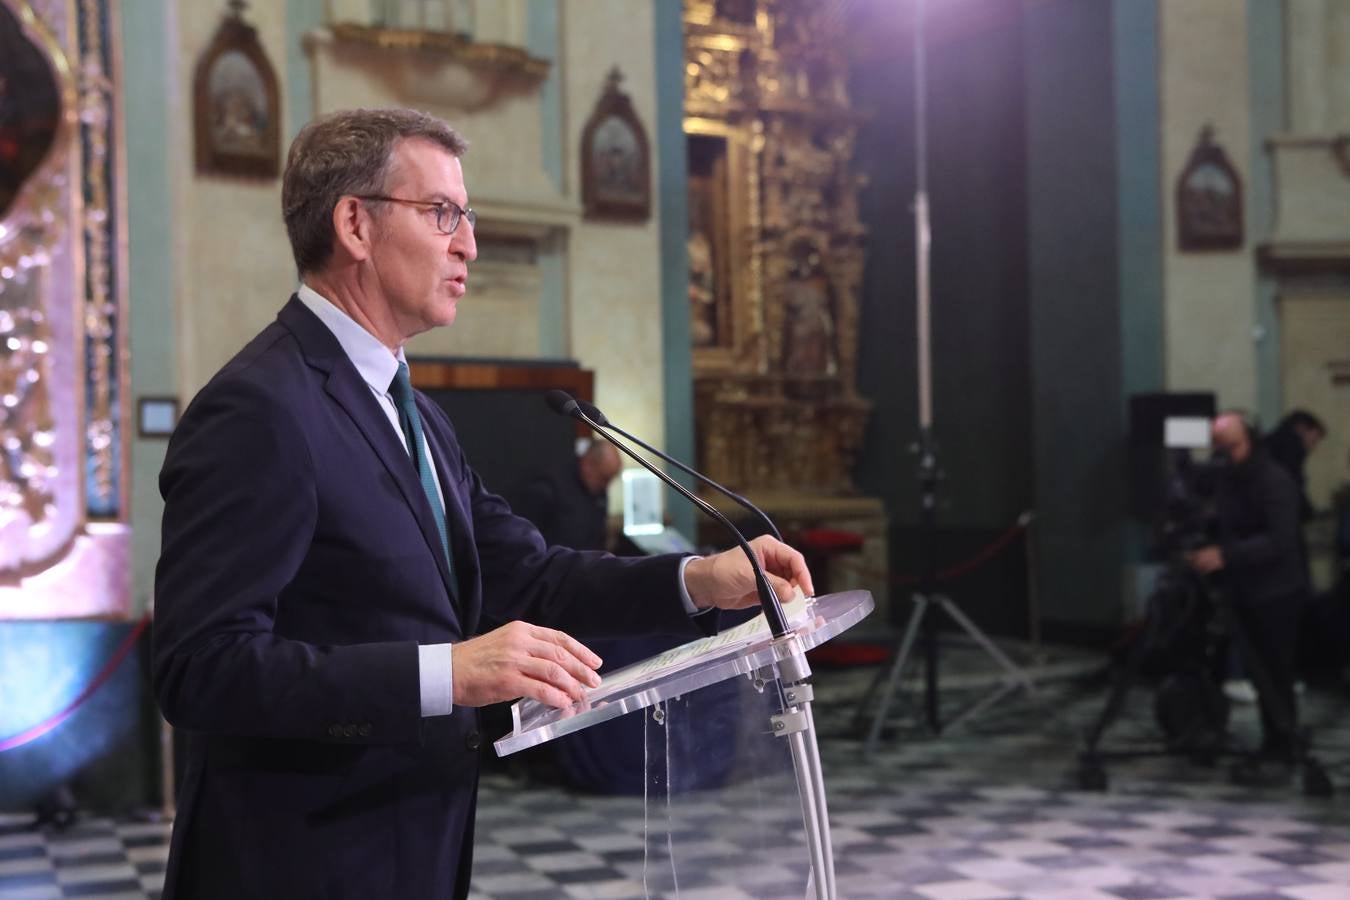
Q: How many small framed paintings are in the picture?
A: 3